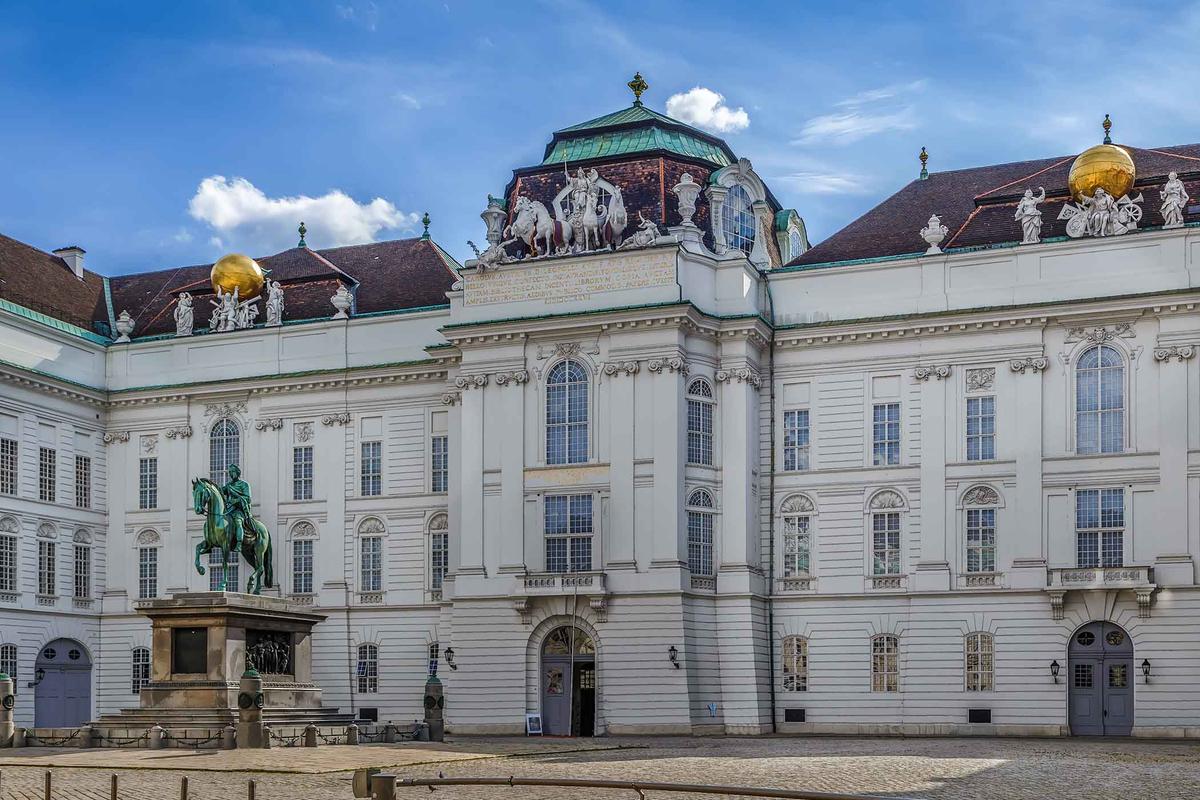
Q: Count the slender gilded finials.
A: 5